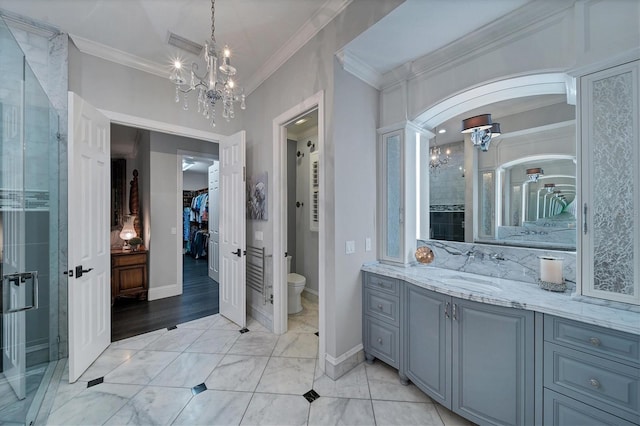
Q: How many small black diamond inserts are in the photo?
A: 6